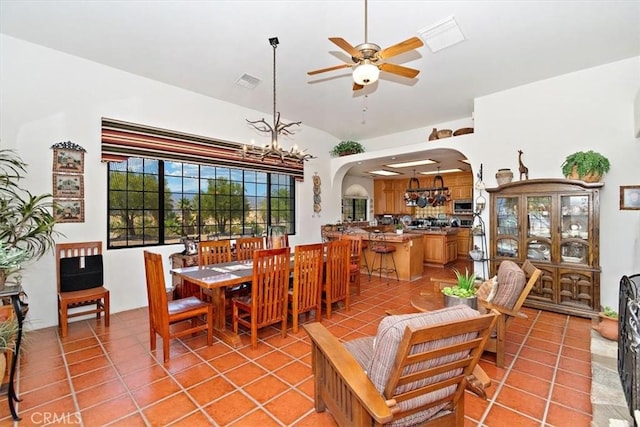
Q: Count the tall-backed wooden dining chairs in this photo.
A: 9